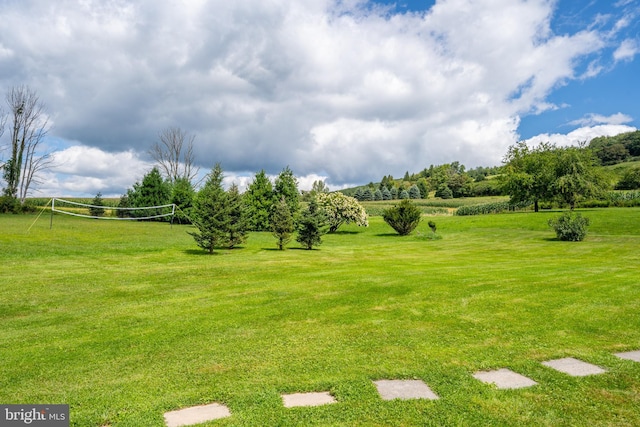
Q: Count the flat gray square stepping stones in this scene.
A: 6